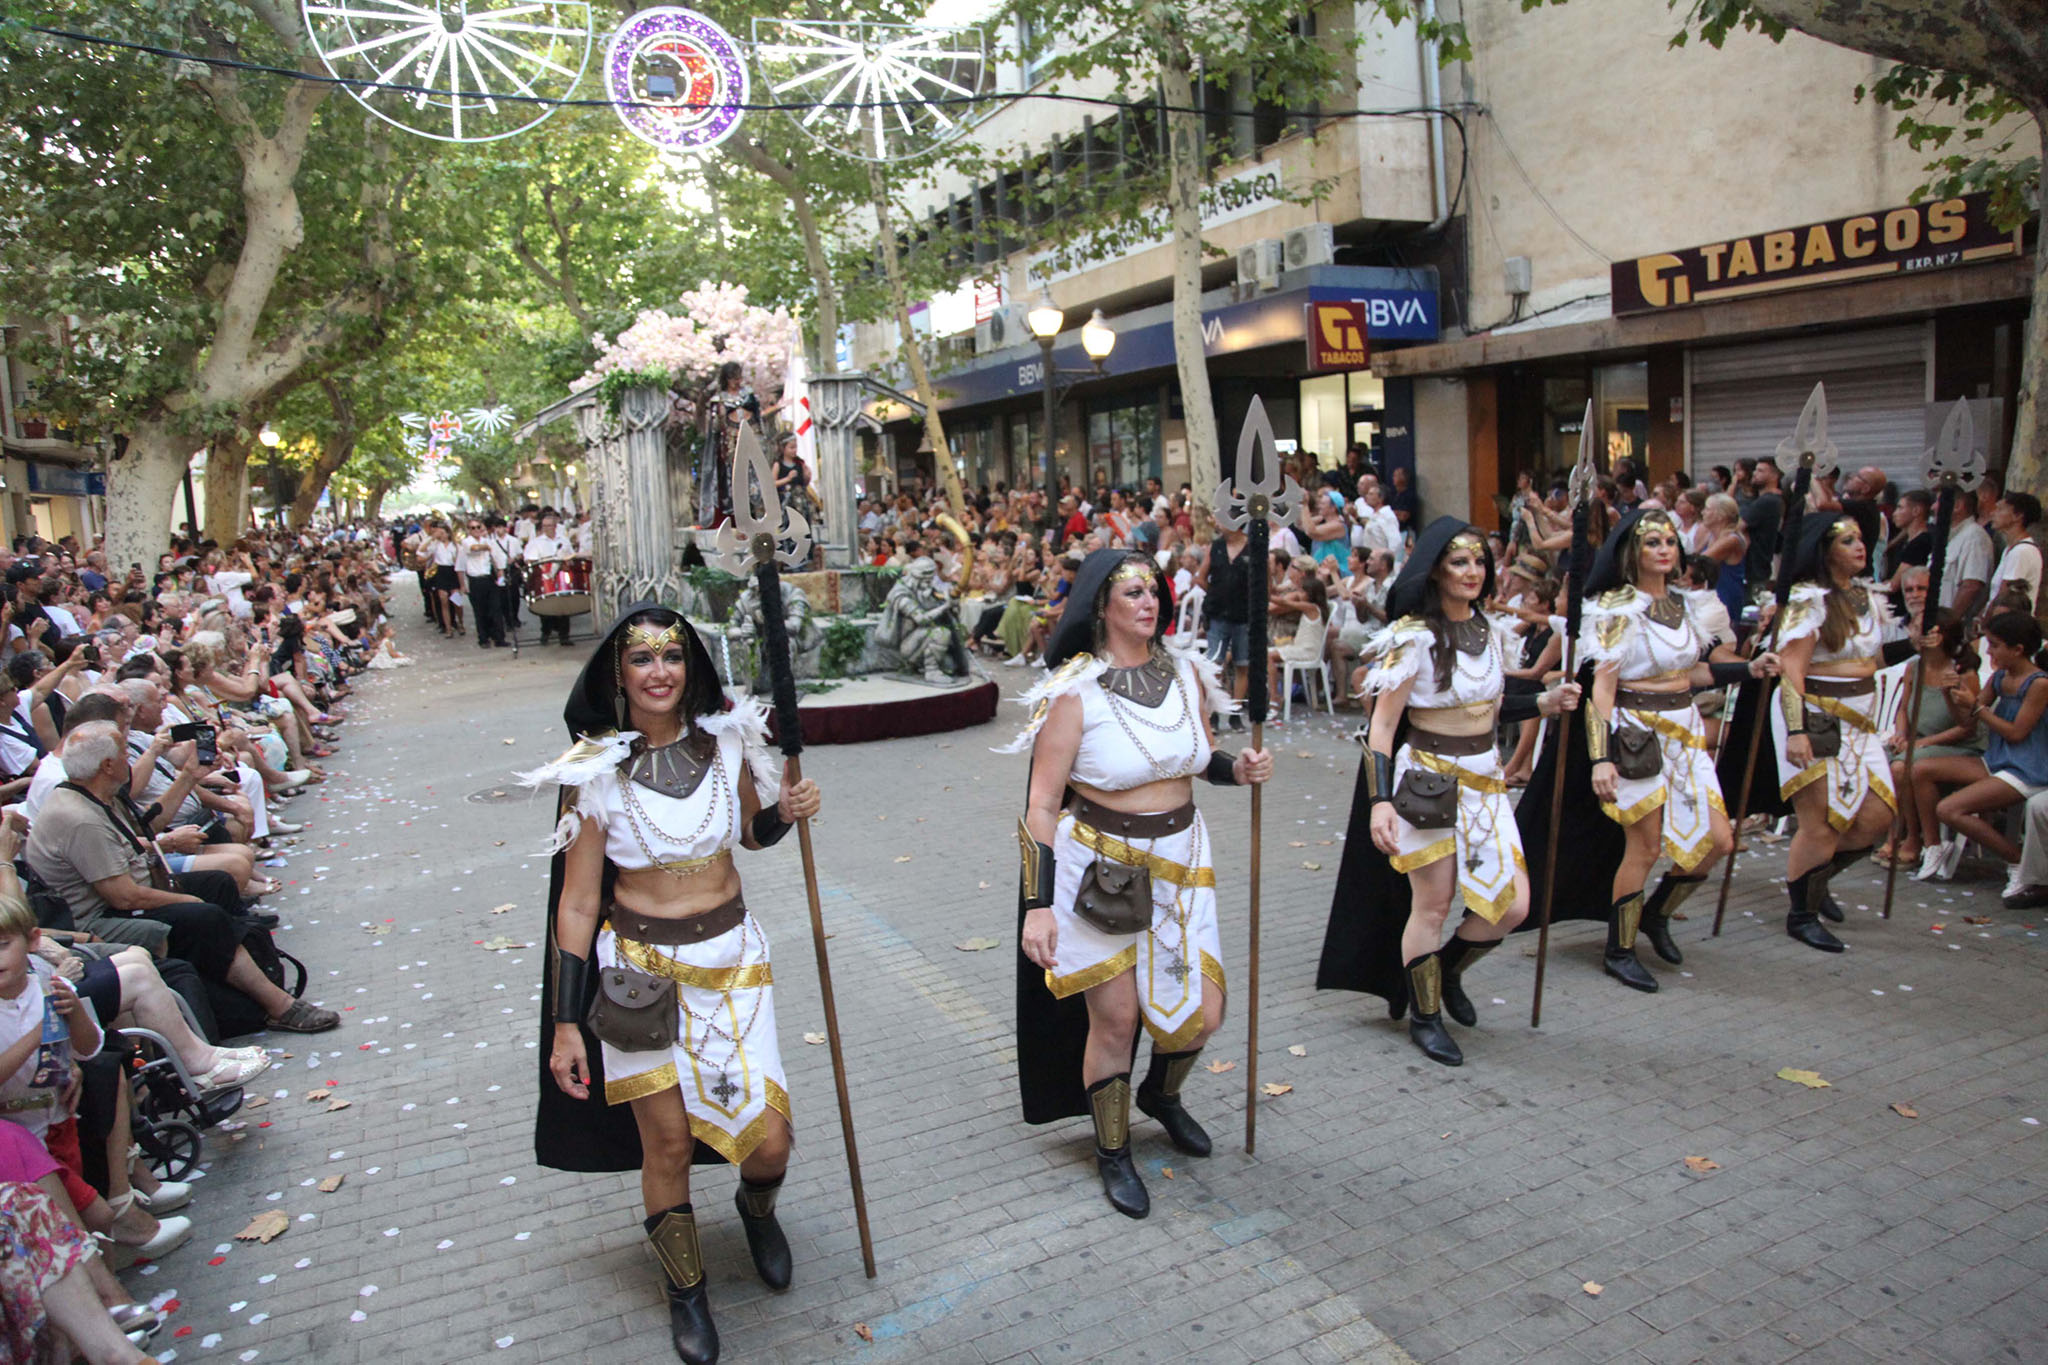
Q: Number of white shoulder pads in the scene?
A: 10